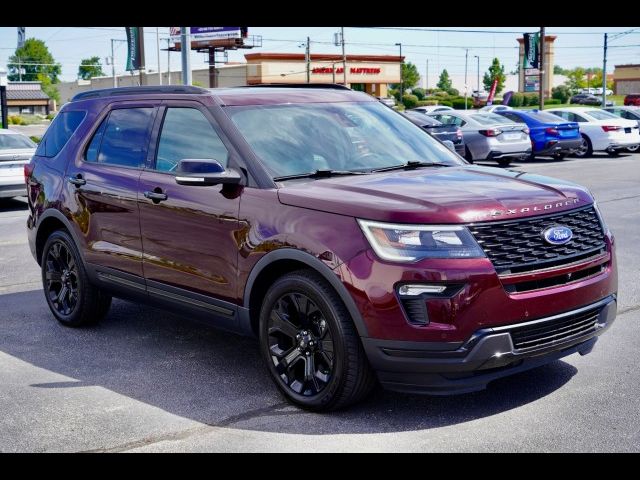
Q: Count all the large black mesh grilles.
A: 1